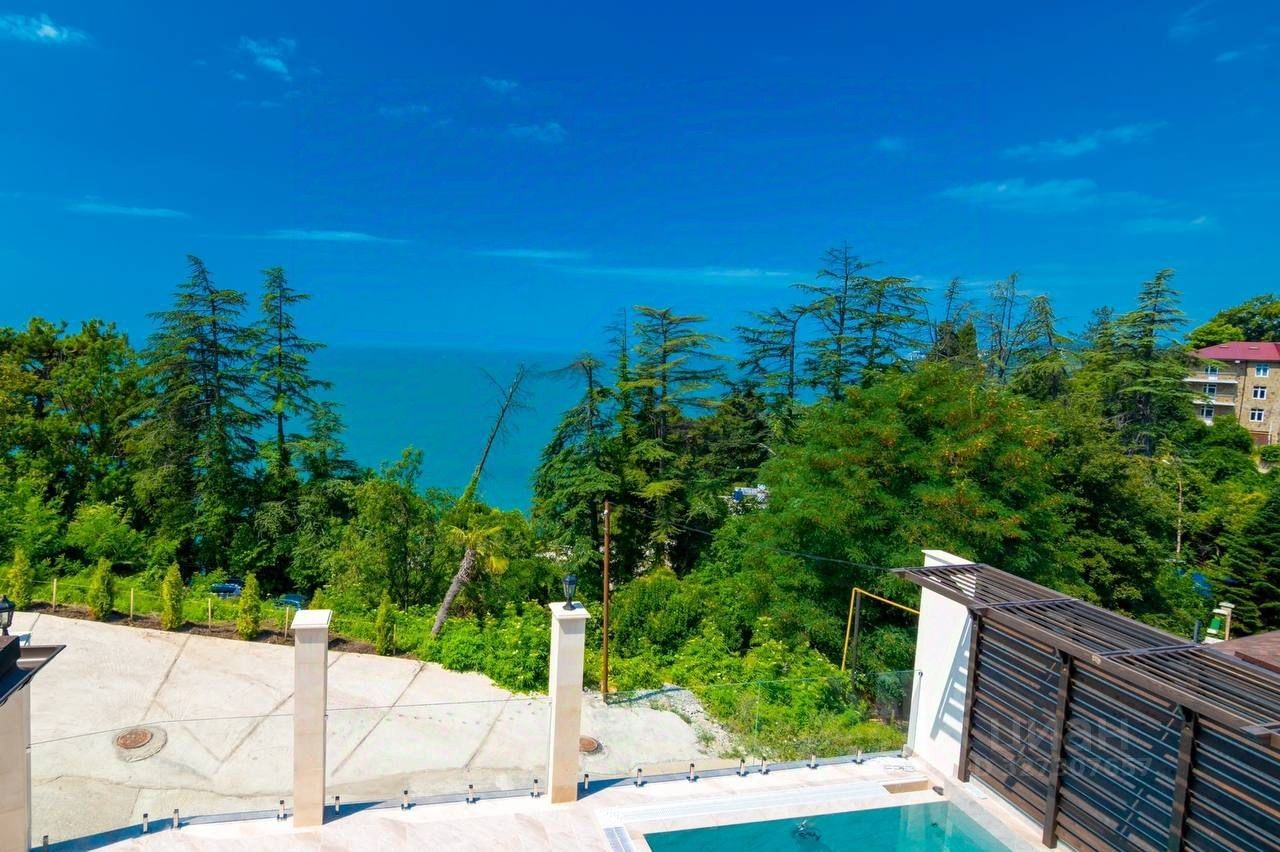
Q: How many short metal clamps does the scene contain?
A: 15